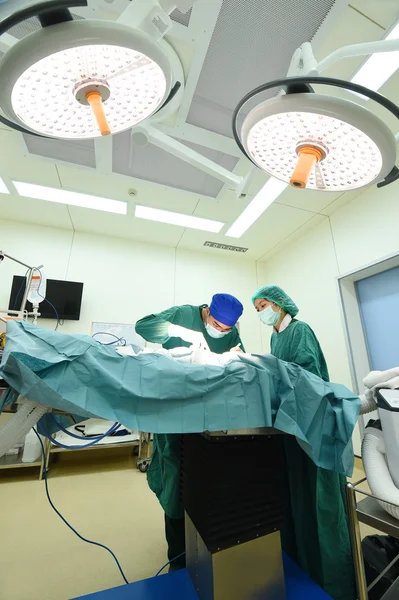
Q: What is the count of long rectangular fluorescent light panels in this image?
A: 5